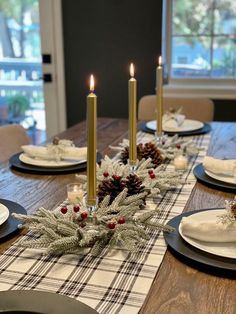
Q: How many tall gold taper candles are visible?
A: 3